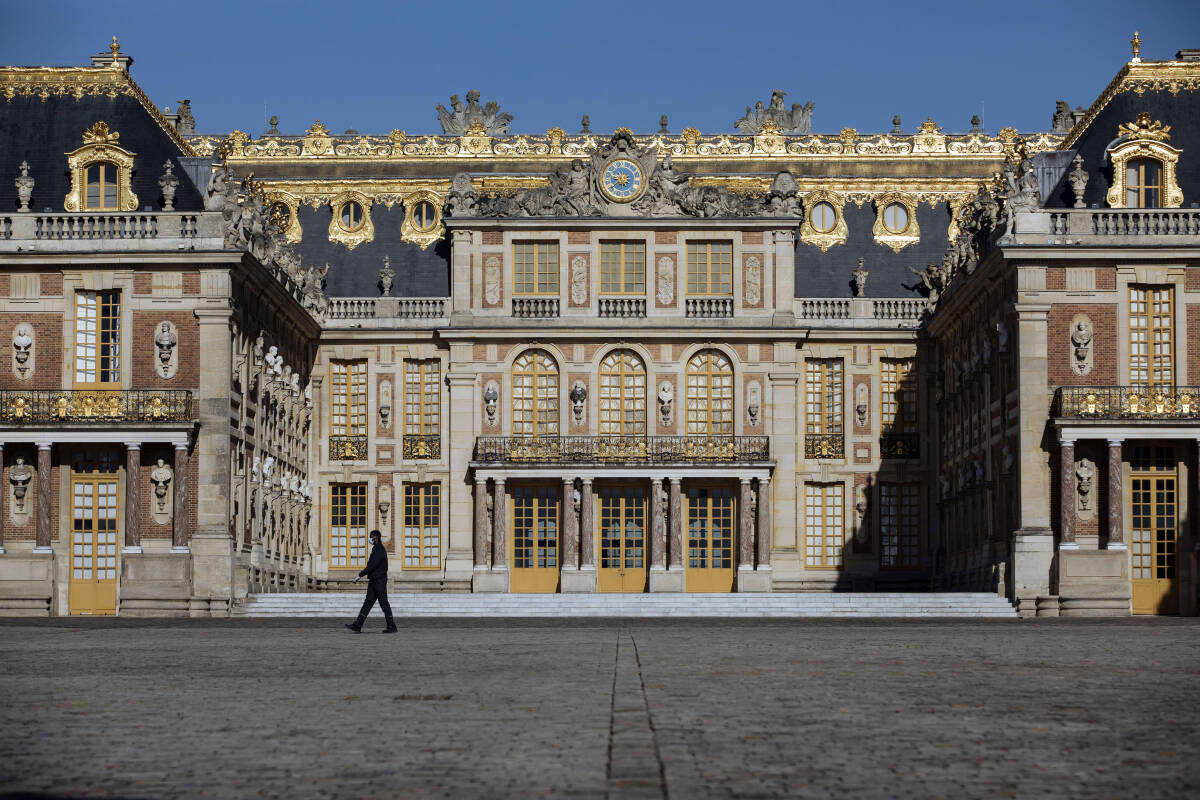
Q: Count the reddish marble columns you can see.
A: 13